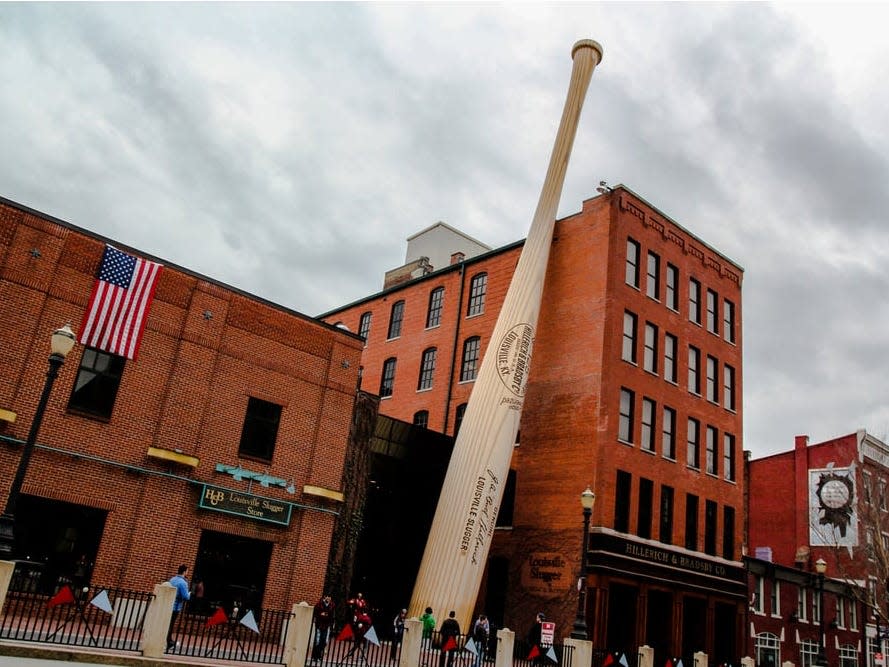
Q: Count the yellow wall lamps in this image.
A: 3